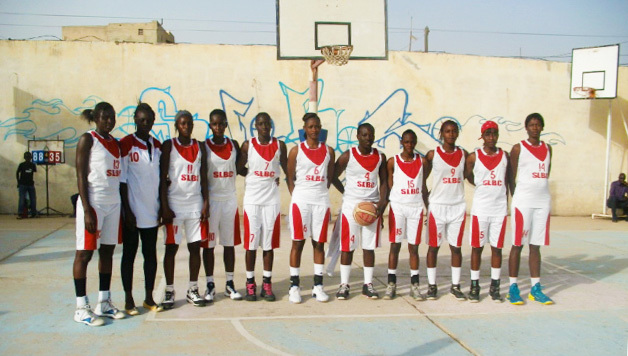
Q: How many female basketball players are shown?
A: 11